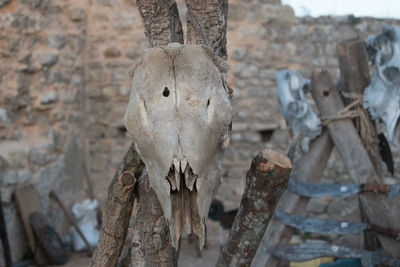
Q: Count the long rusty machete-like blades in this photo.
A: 3